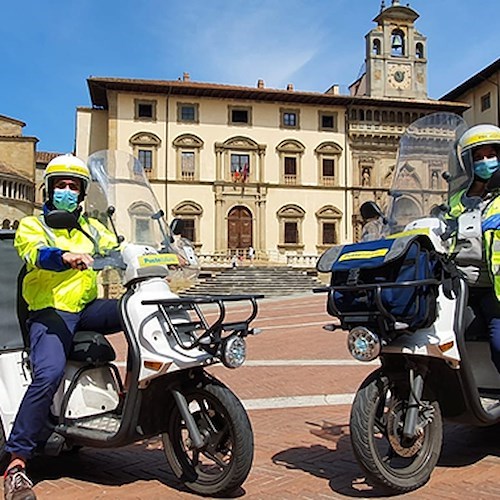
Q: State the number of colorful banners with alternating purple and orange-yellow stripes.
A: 0